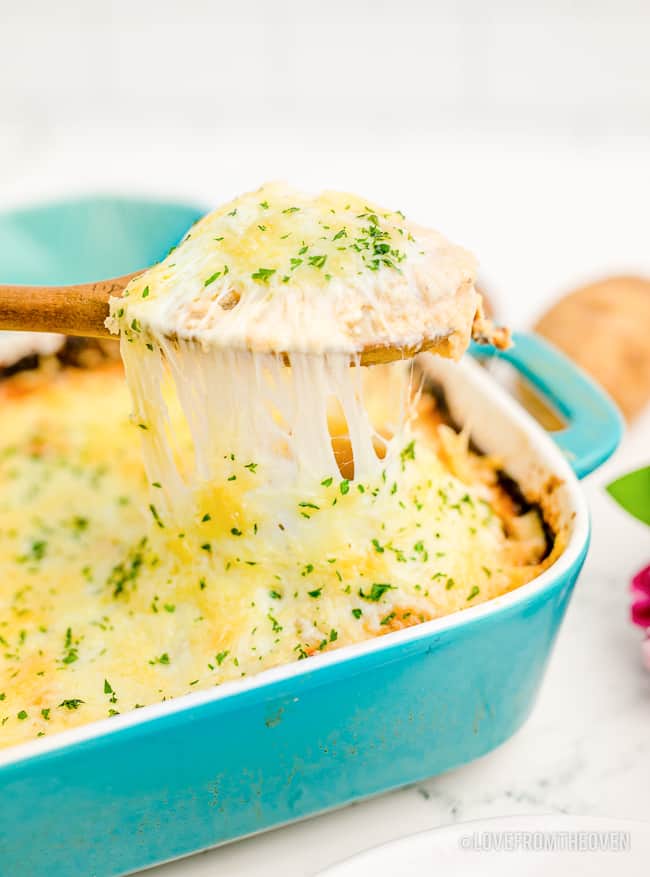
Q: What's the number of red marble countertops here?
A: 0